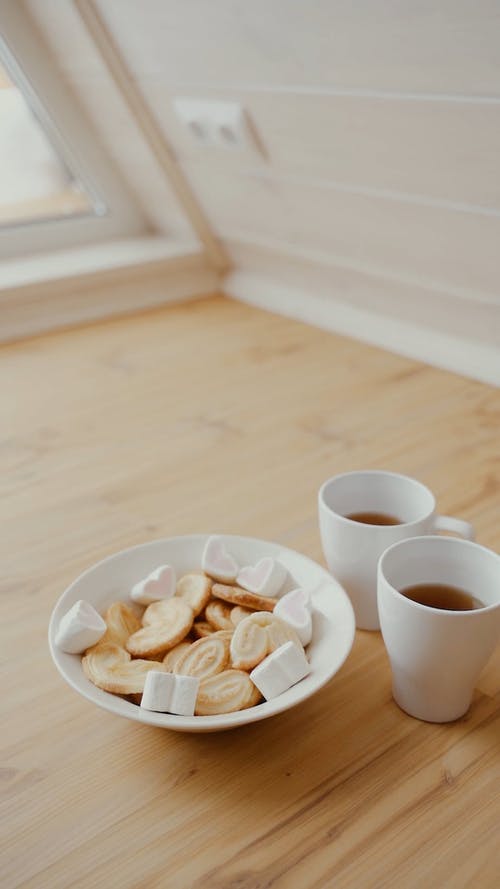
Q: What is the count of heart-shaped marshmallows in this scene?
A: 7